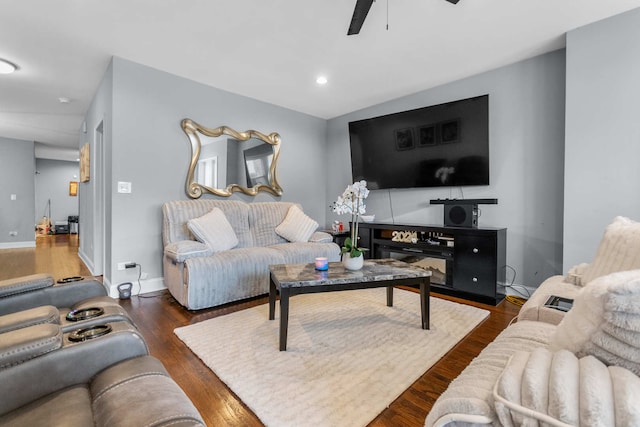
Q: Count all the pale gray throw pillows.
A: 2